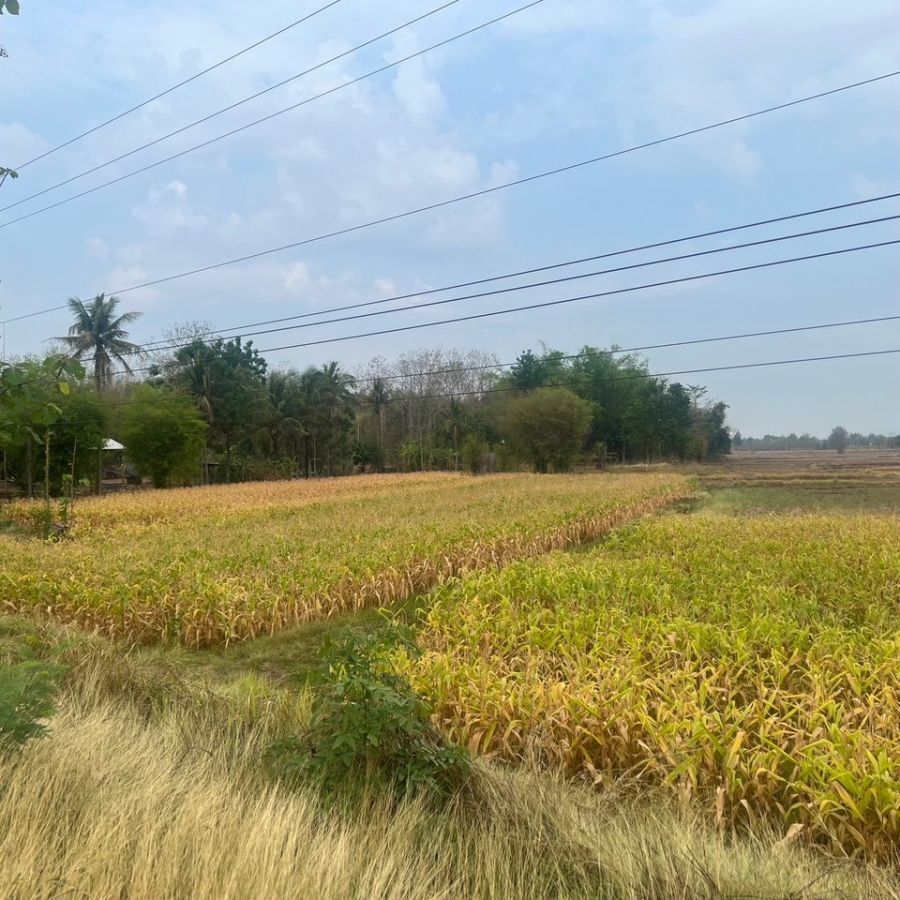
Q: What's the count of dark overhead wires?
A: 9